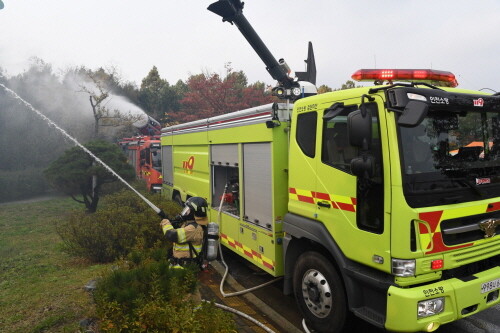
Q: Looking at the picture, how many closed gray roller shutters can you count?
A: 2